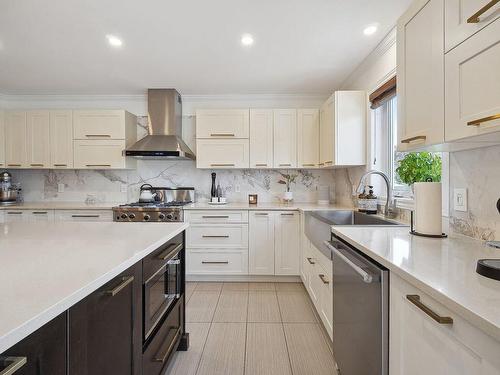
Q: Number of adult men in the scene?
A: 0